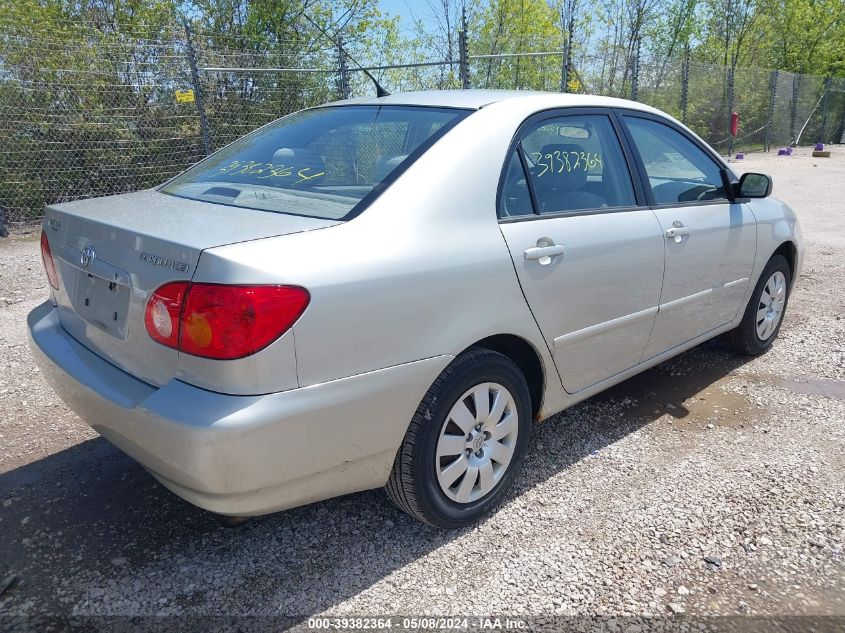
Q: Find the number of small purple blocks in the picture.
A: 4